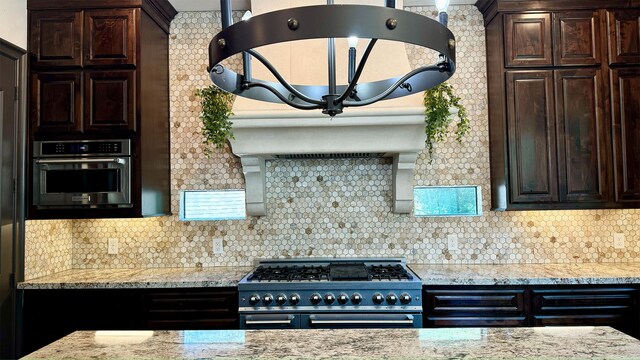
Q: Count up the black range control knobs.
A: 11